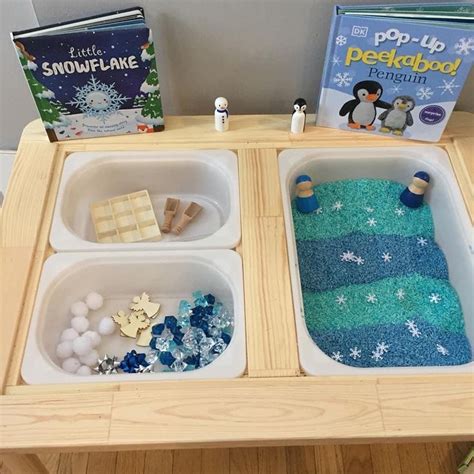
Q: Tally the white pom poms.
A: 11